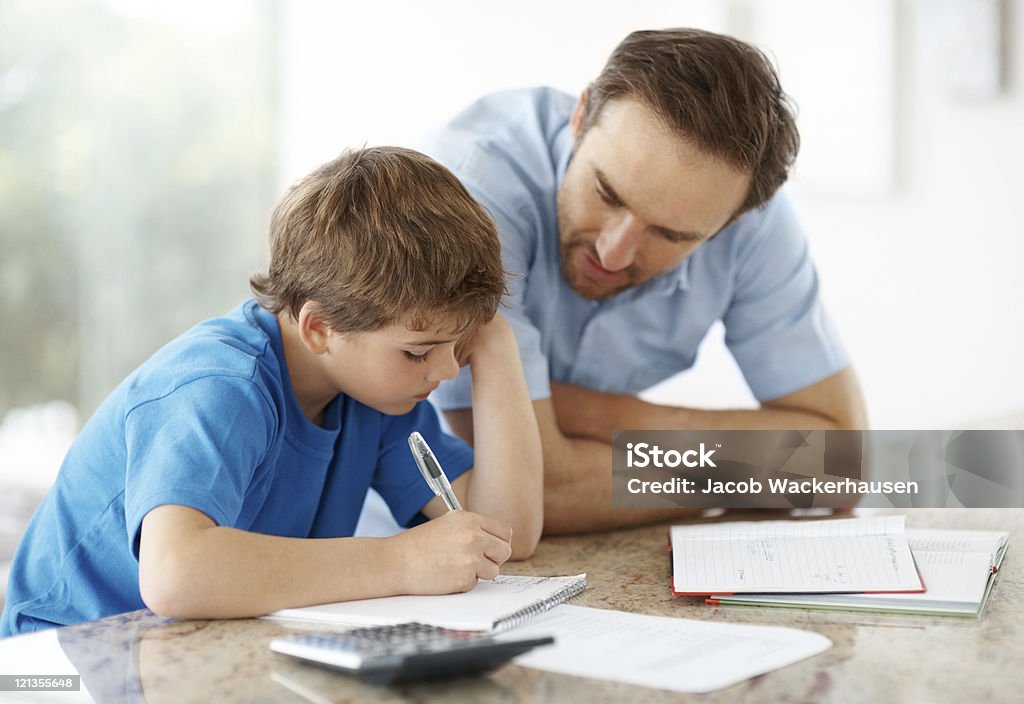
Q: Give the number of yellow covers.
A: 0